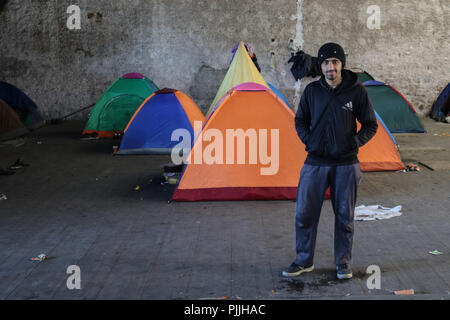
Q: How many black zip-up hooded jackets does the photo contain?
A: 1